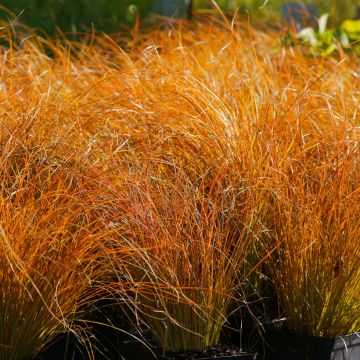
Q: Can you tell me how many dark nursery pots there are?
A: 3